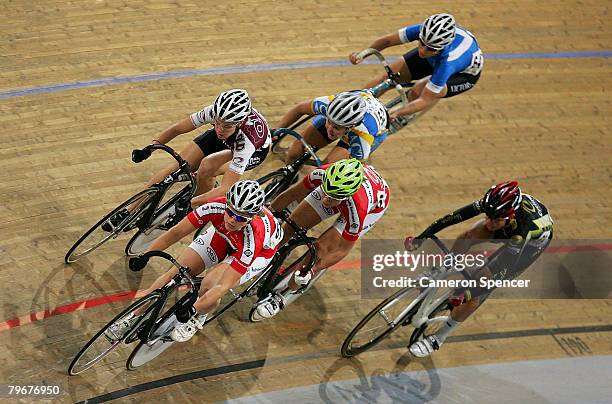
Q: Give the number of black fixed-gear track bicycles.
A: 4